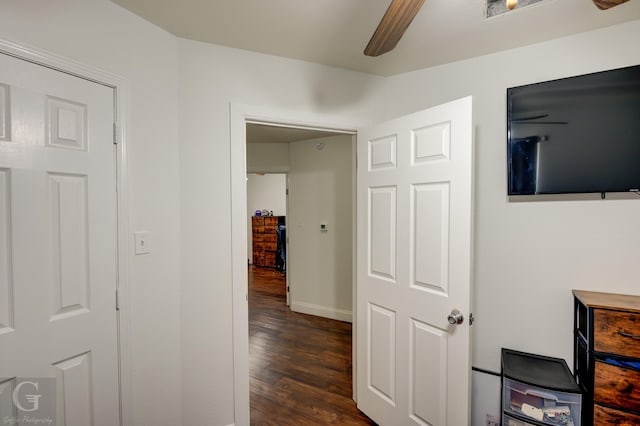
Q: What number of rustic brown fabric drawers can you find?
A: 3